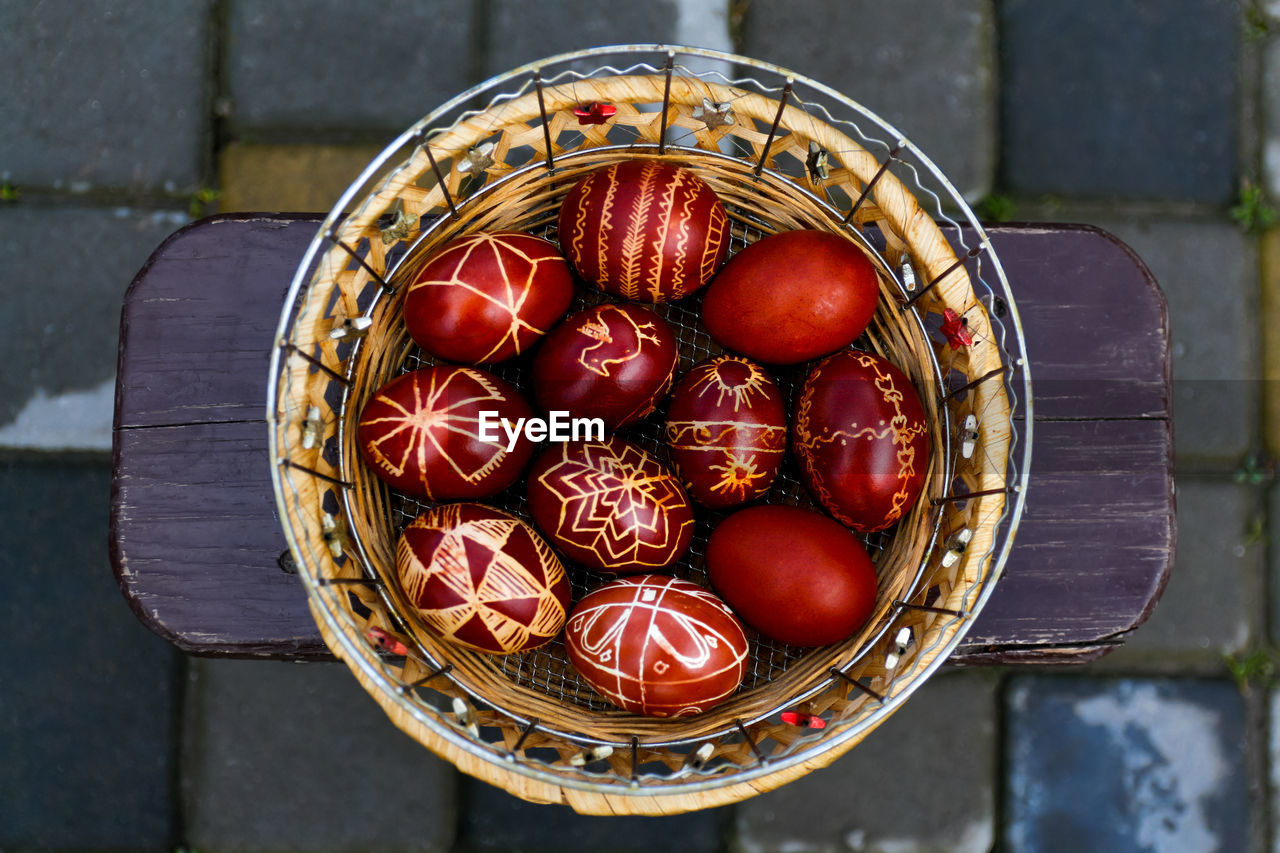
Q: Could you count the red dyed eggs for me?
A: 11